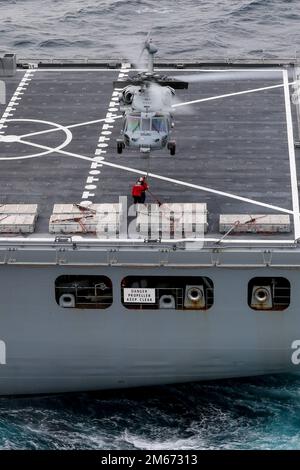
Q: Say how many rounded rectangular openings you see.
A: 3